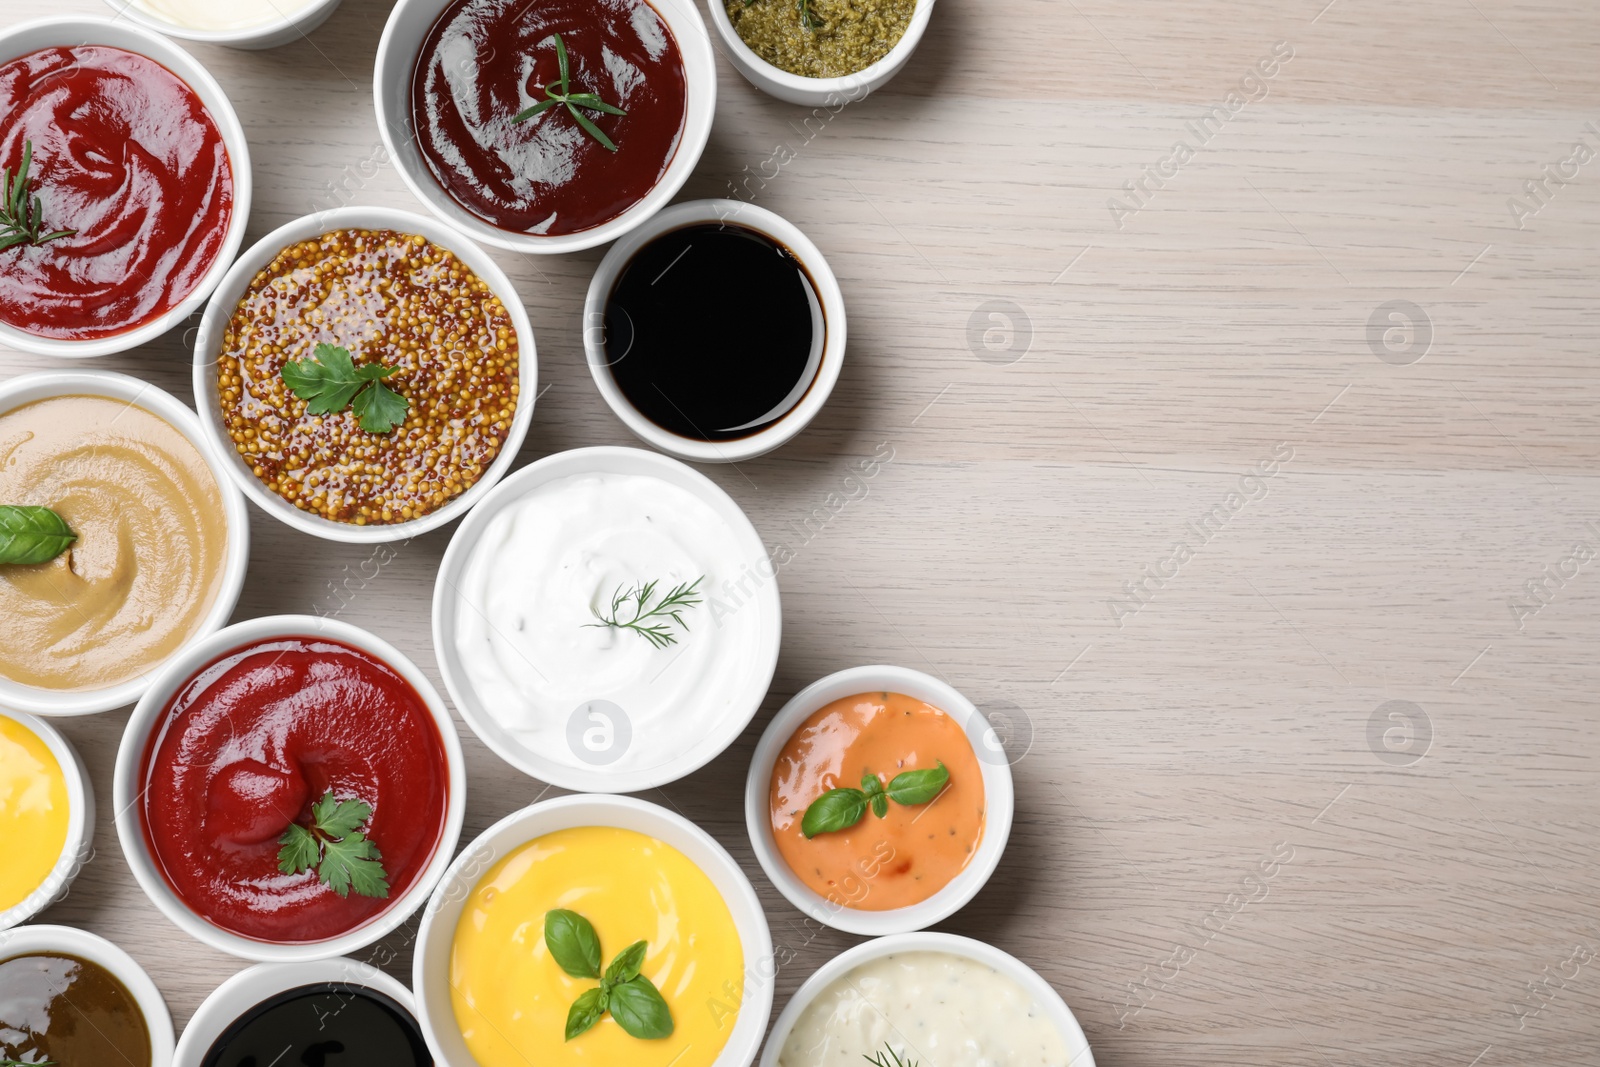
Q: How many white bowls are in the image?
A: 15